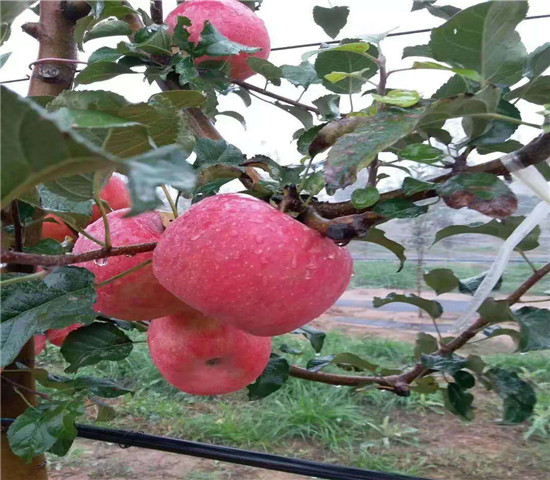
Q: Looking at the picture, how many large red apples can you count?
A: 4